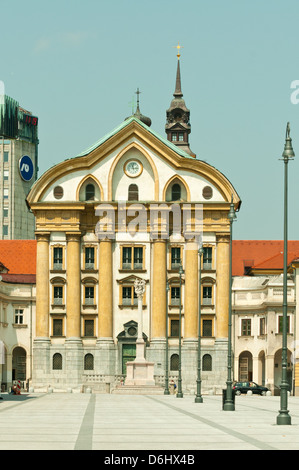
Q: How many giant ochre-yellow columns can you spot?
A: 6